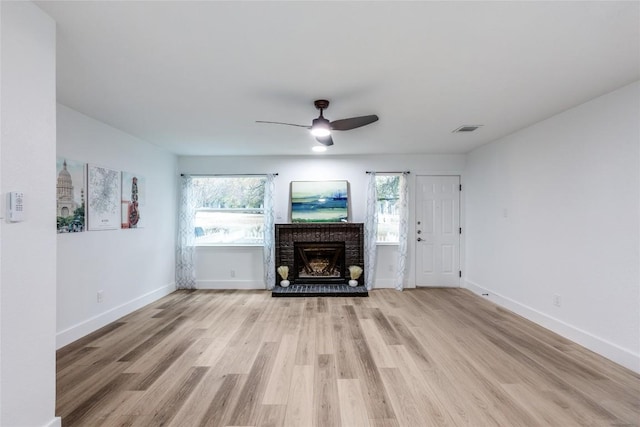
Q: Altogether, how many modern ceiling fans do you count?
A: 1